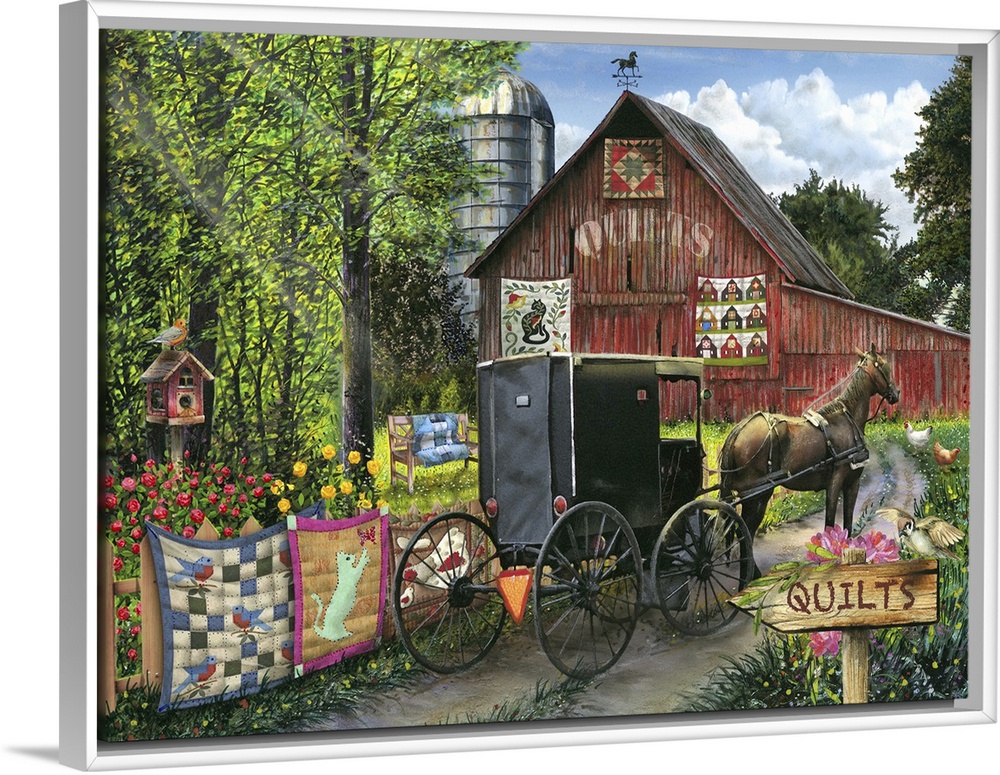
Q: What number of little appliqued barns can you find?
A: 9